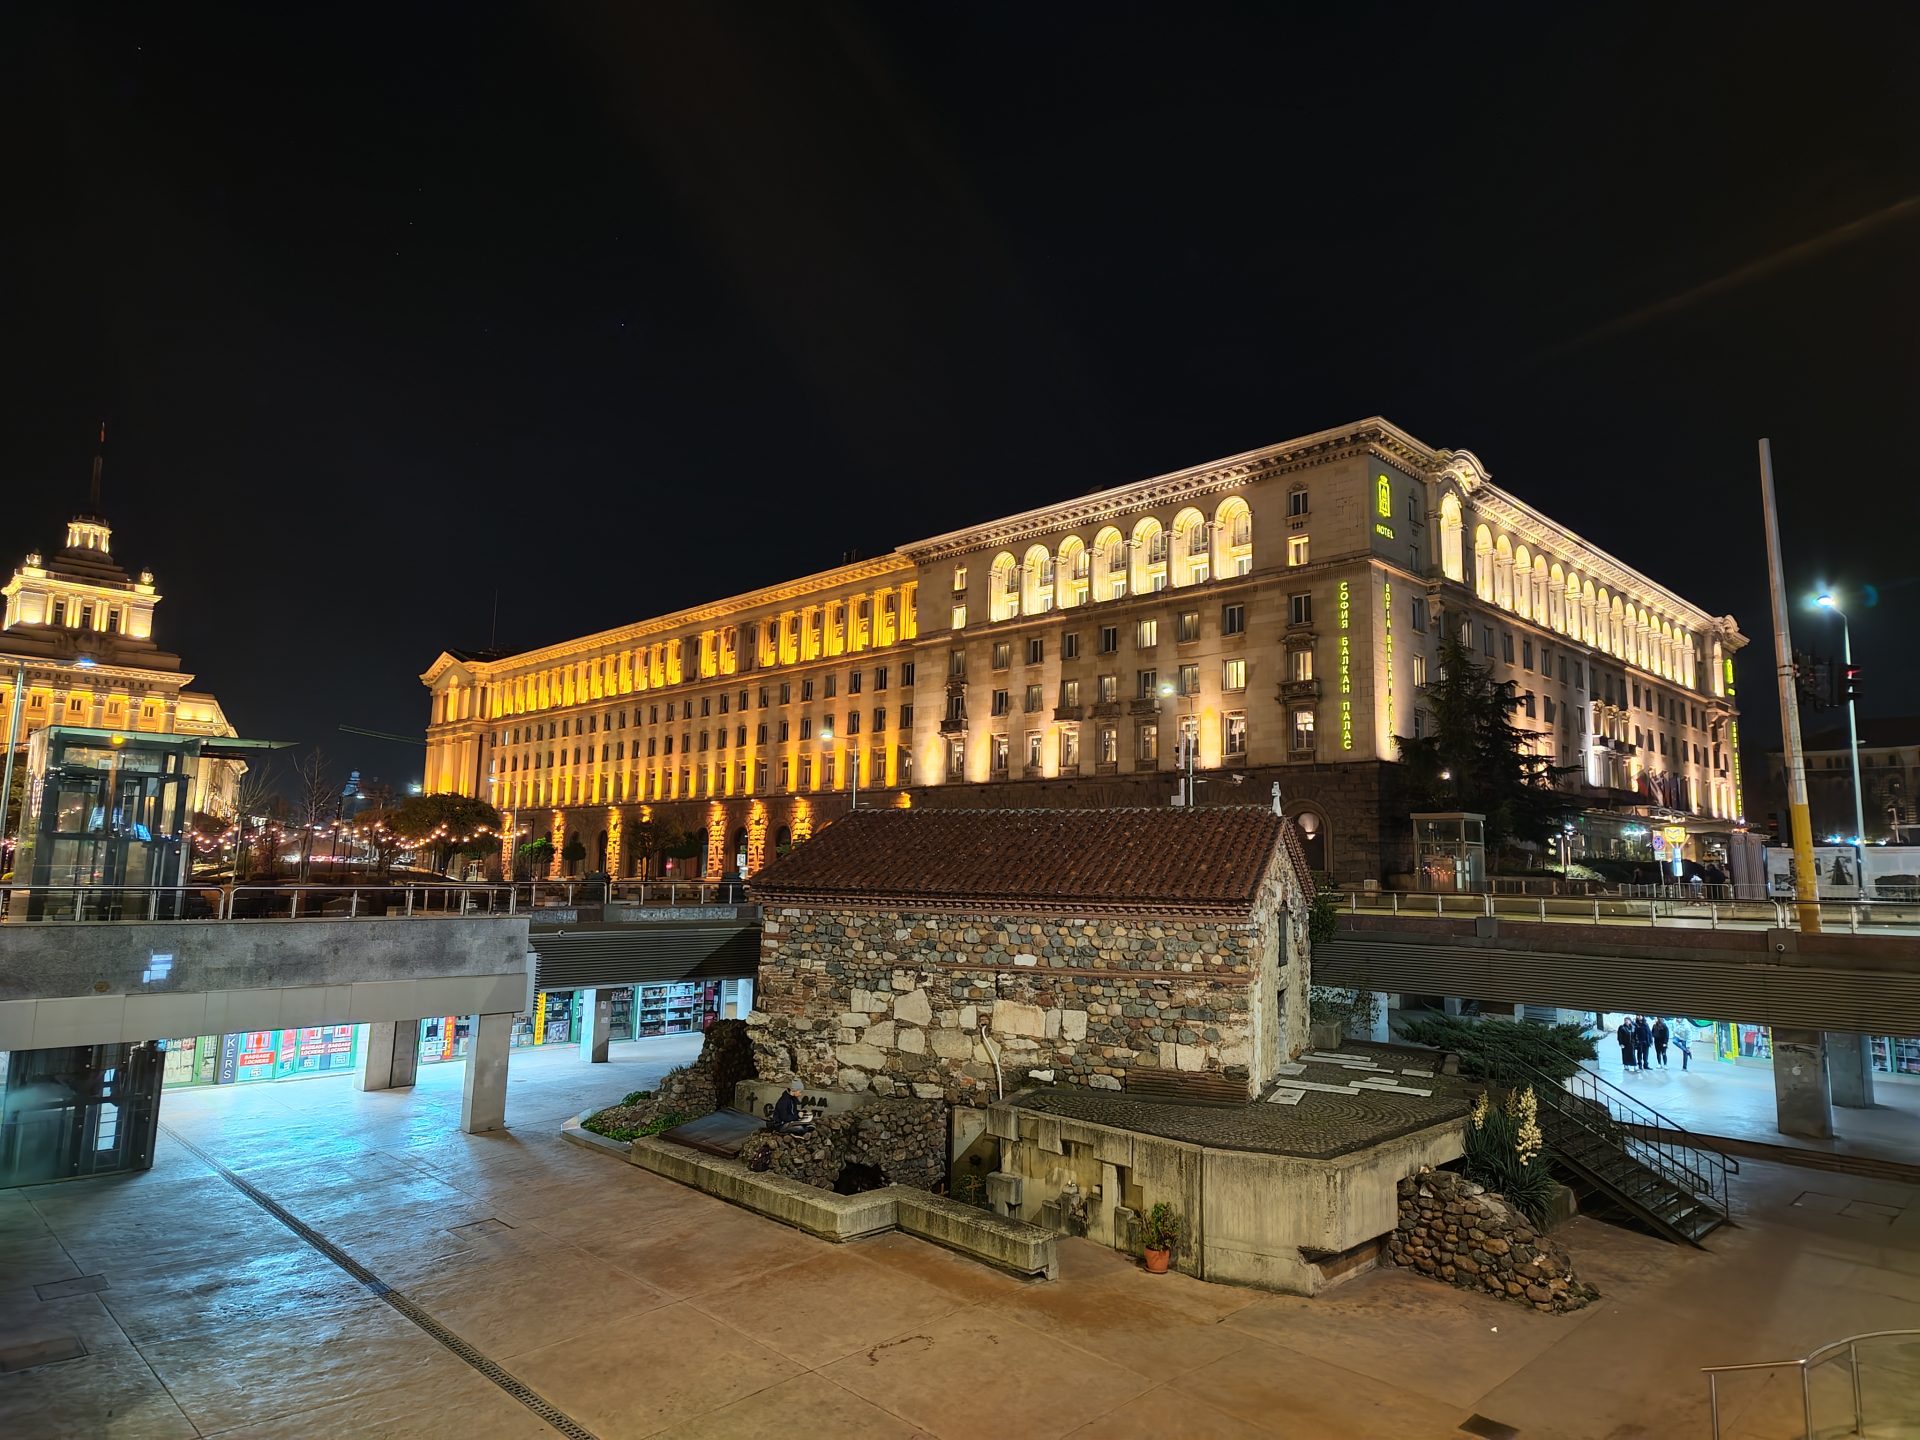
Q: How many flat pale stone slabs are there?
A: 9